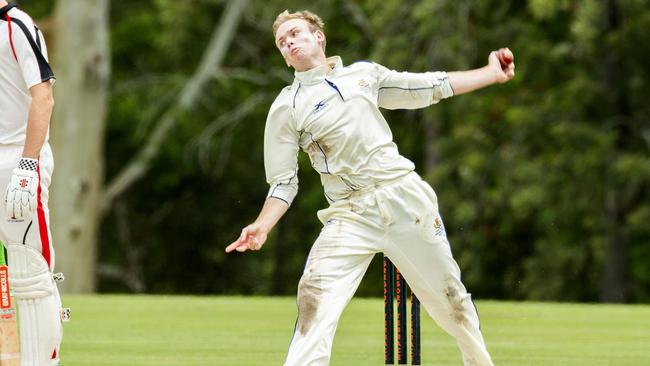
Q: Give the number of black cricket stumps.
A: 3